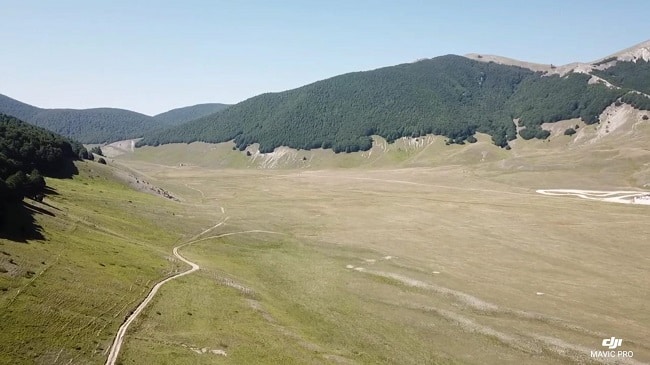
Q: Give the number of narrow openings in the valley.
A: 1